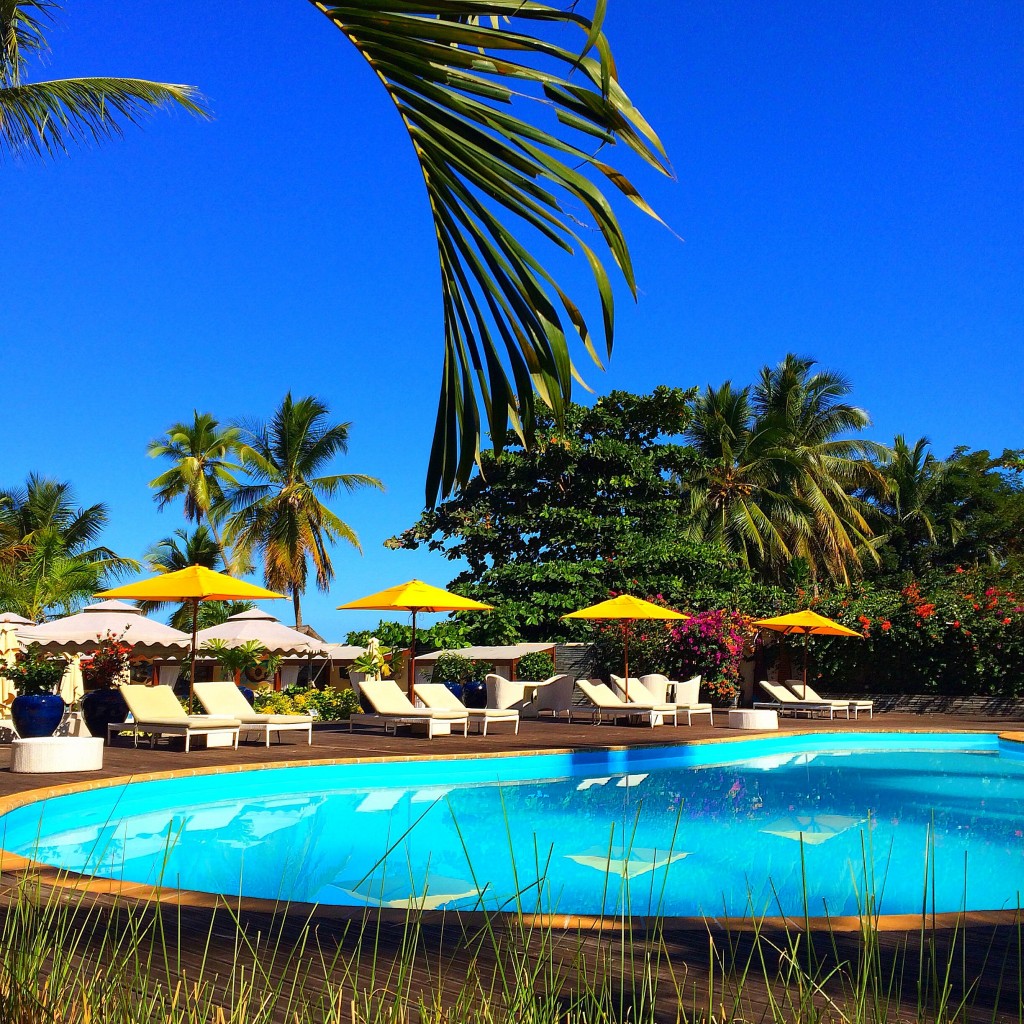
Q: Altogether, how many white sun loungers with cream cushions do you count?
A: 8